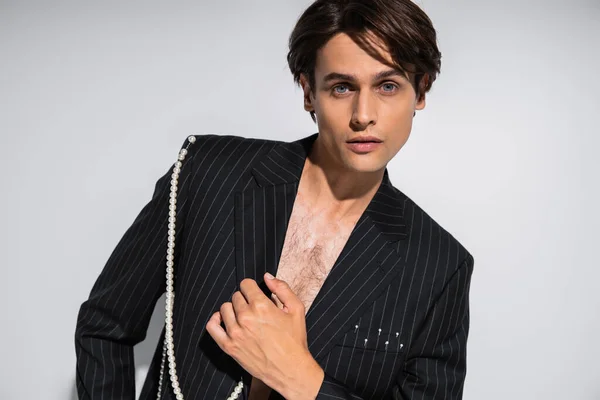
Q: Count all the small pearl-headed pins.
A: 6